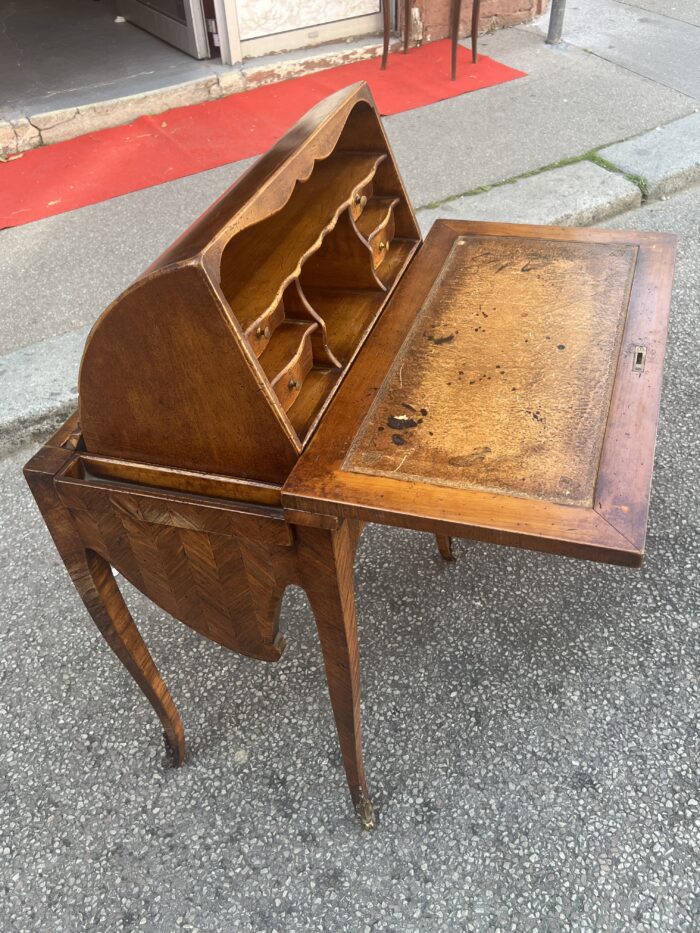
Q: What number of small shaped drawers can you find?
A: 4